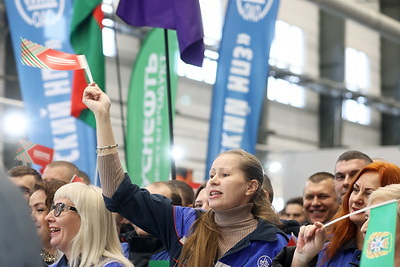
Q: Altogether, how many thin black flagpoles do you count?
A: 2